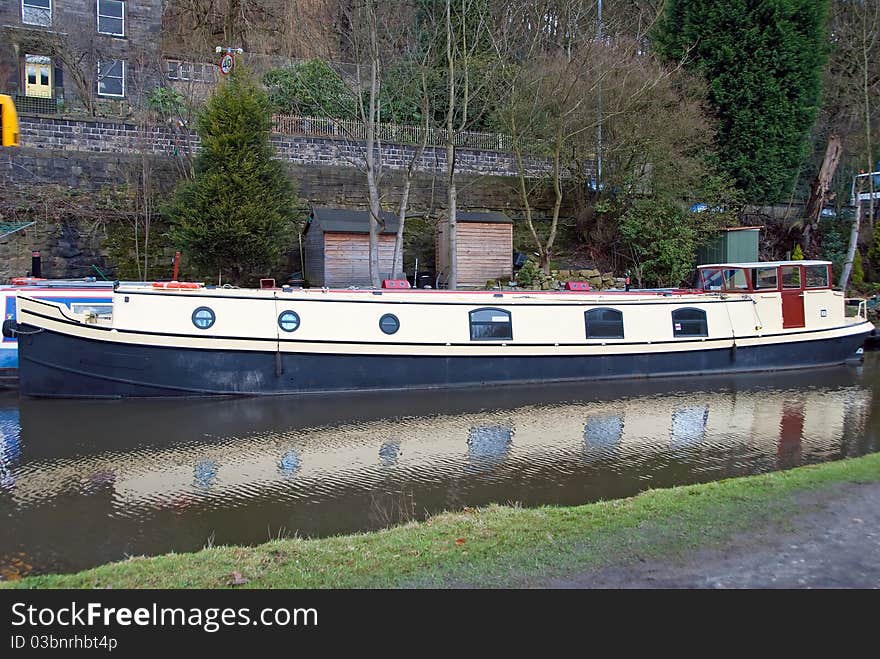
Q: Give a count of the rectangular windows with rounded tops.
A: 3